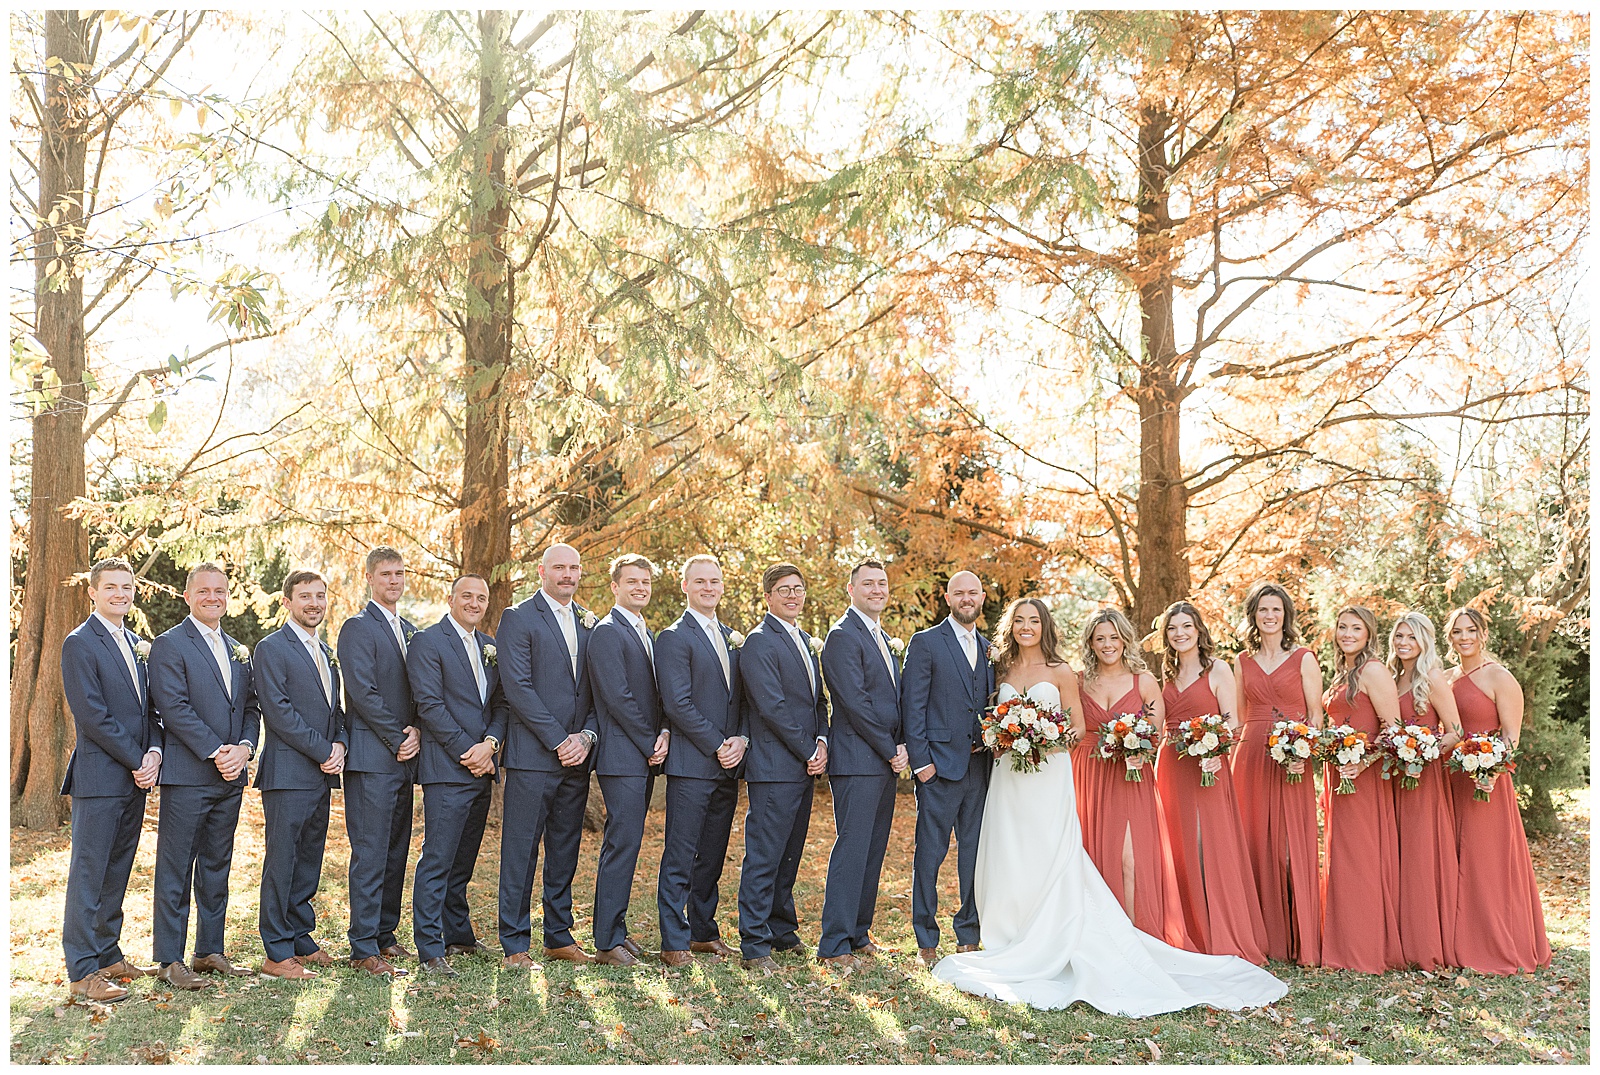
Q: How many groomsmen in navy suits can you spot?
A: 10